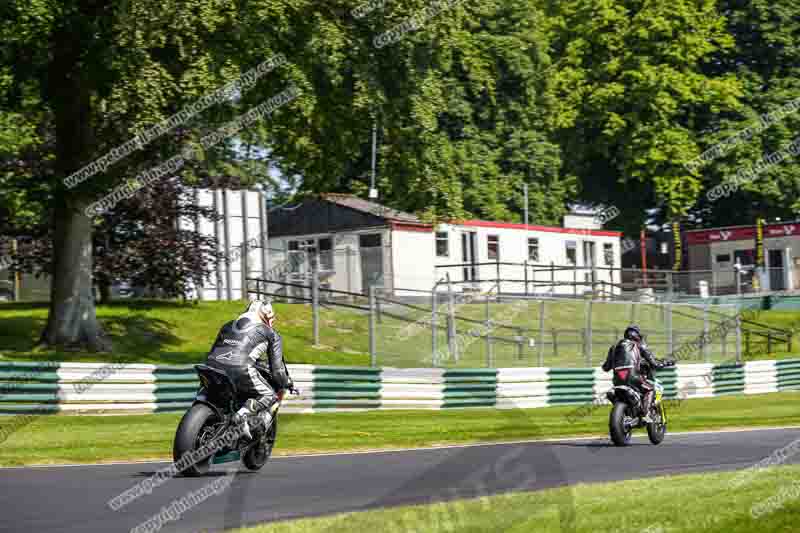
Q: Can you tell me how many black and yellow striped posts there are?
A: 2